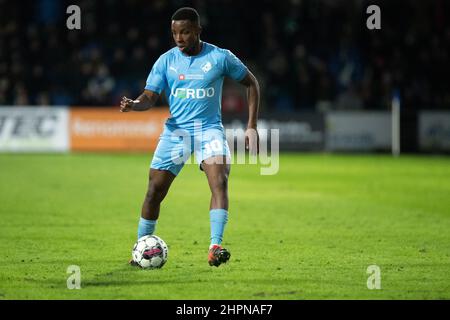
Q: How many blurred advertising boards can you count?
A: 5